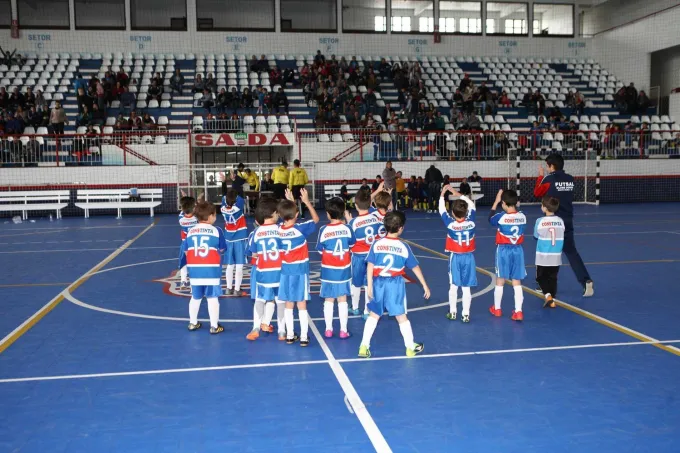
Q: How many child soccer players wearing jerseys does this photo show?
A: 13